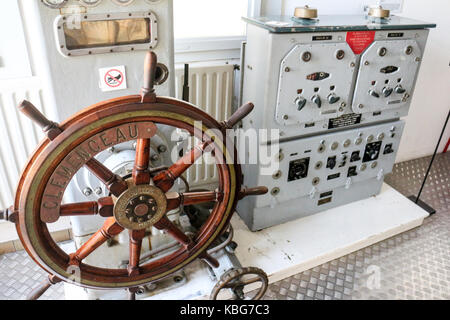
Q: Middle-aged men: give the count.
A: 0